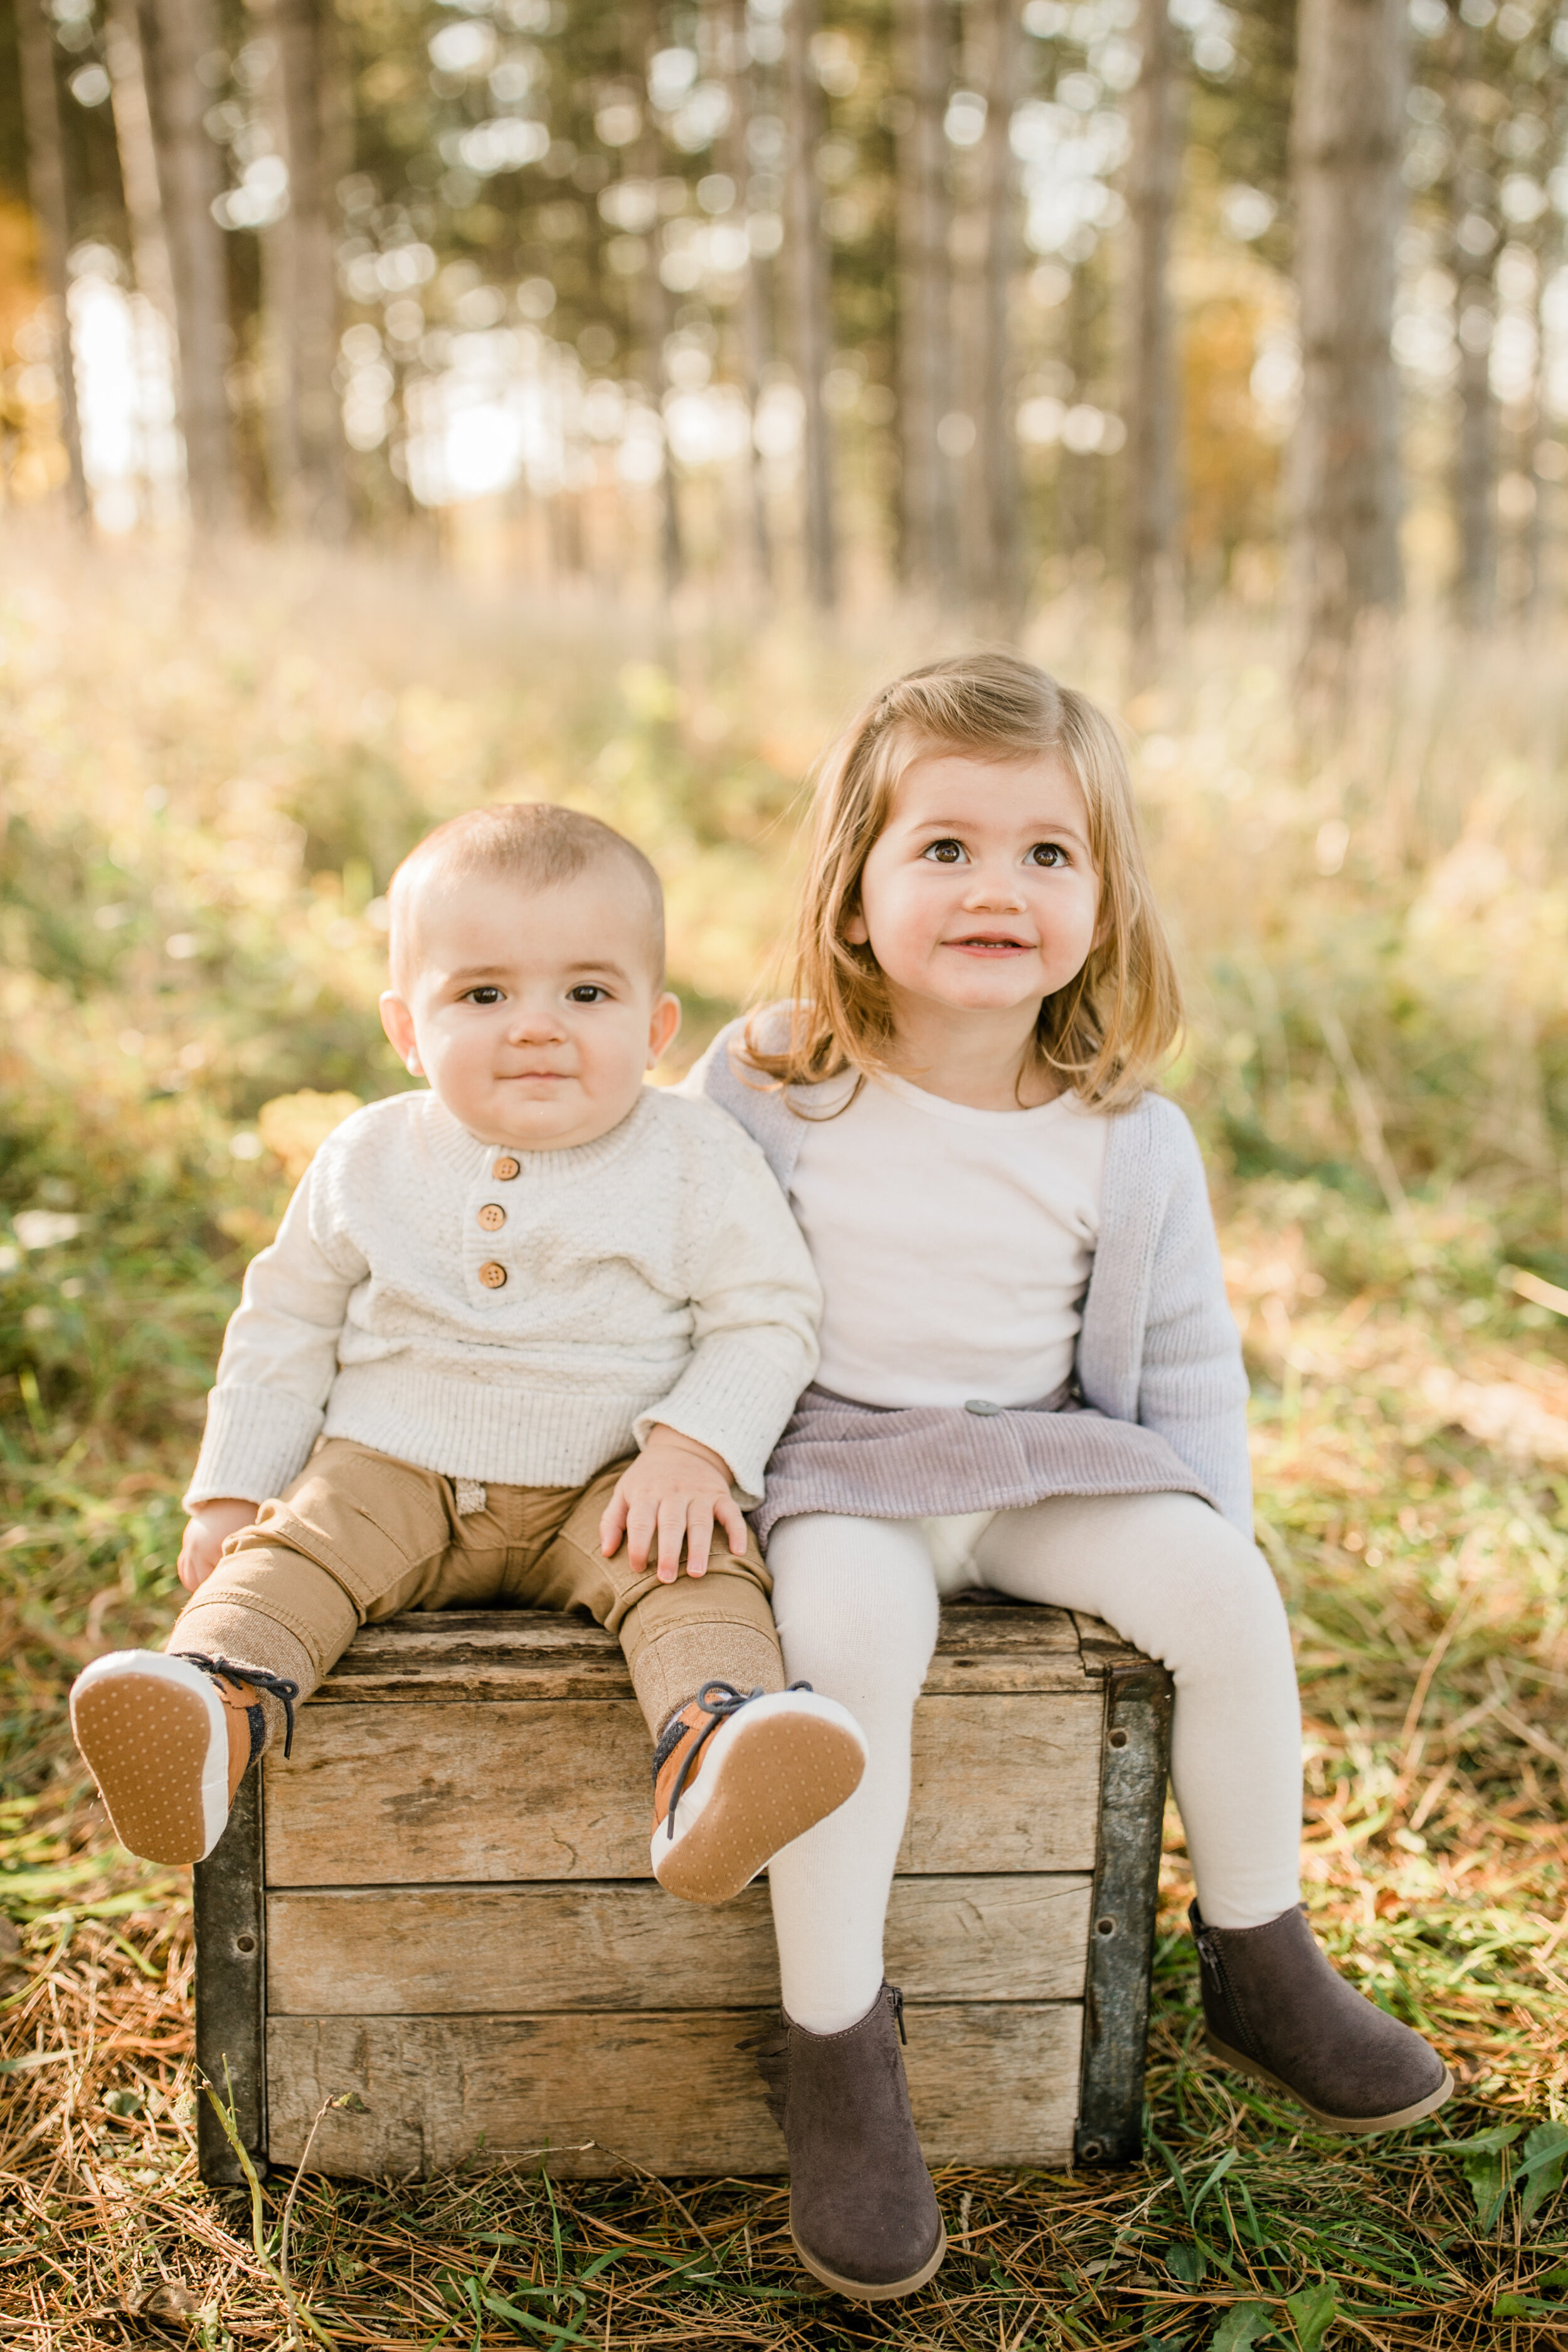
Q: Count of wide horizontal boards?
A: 3